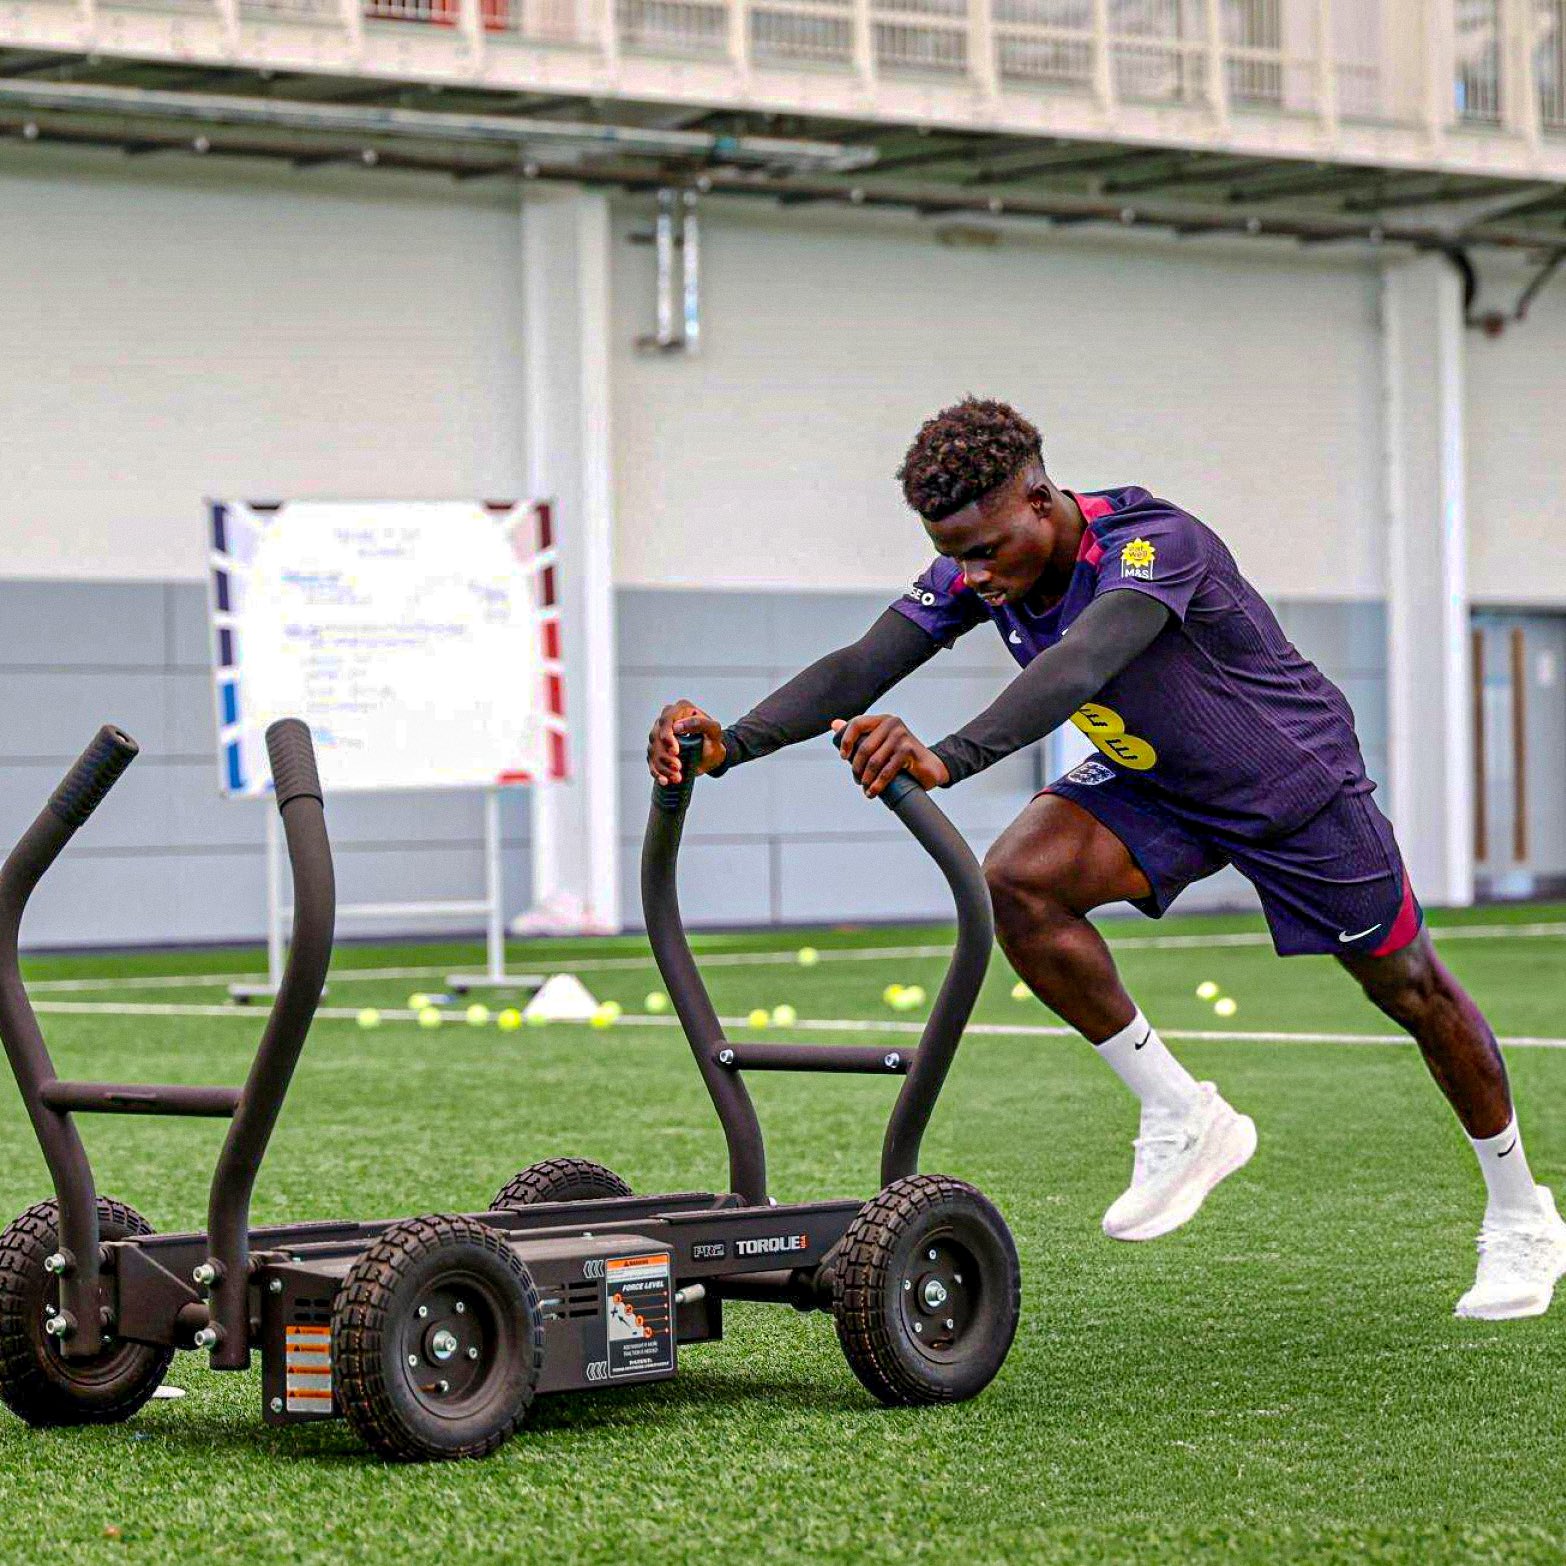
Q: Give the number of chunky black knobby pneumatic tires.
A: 4